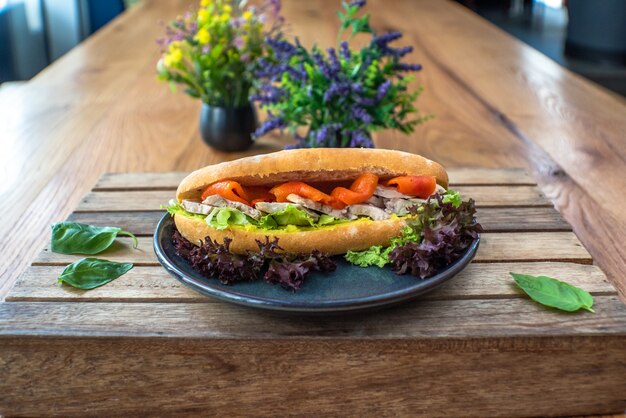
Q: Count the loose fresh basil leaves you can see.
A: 3